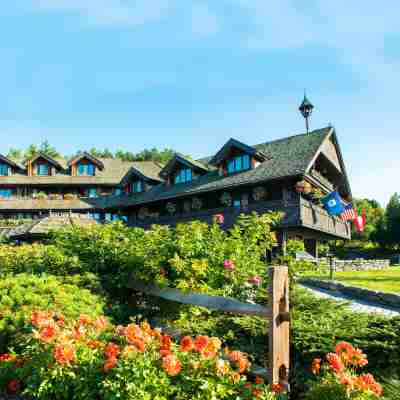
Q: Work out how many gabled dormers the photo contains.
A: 6